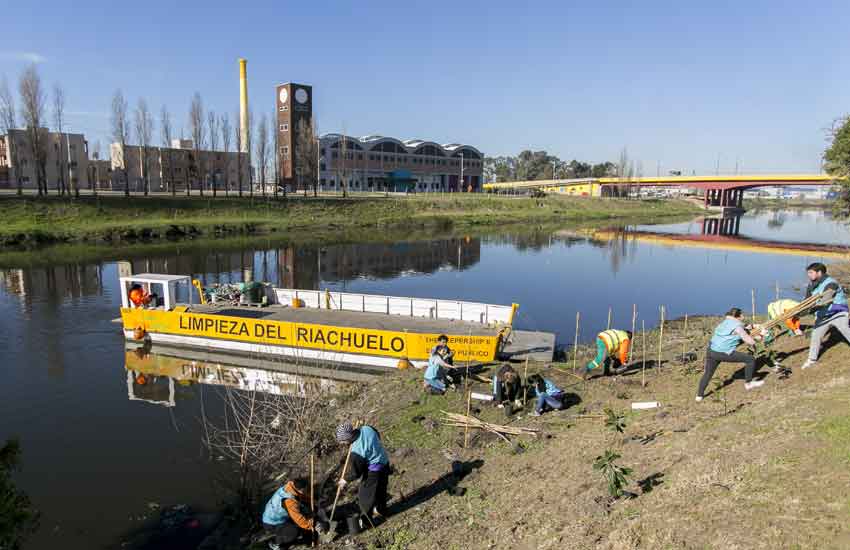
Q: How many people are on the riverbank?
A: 10